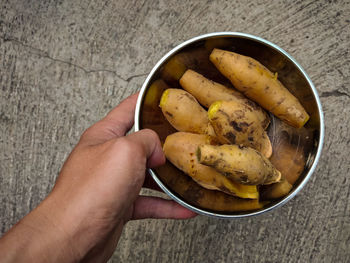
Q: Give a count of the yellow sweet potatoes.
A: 6